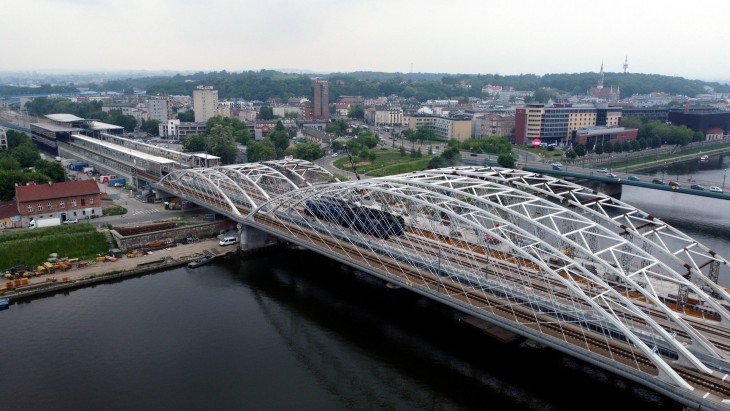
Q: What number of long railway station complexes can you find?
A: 1